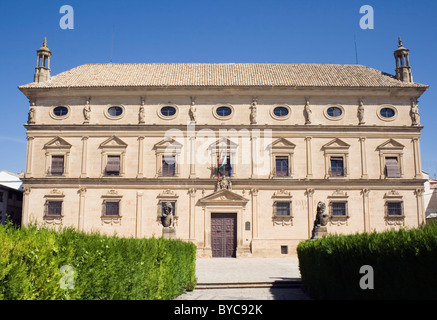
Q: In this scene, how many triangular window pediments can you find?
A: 7